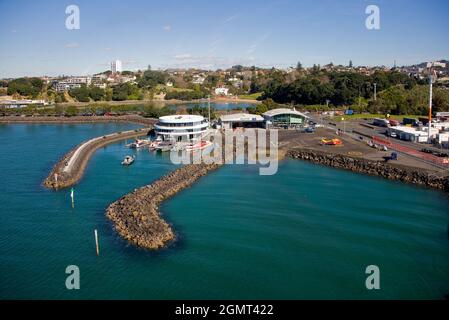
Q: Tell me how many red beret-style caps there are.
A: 0